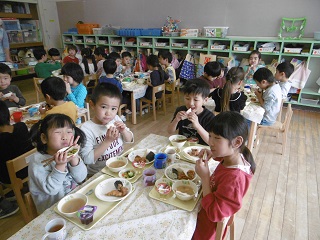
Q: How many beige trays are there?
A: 4